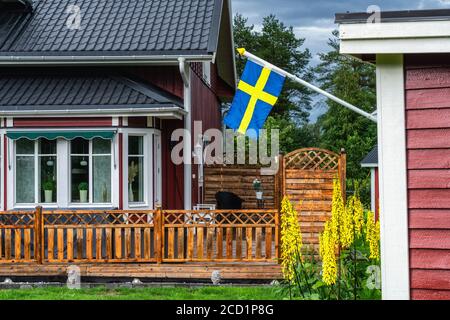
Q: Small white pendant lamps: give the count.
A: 2